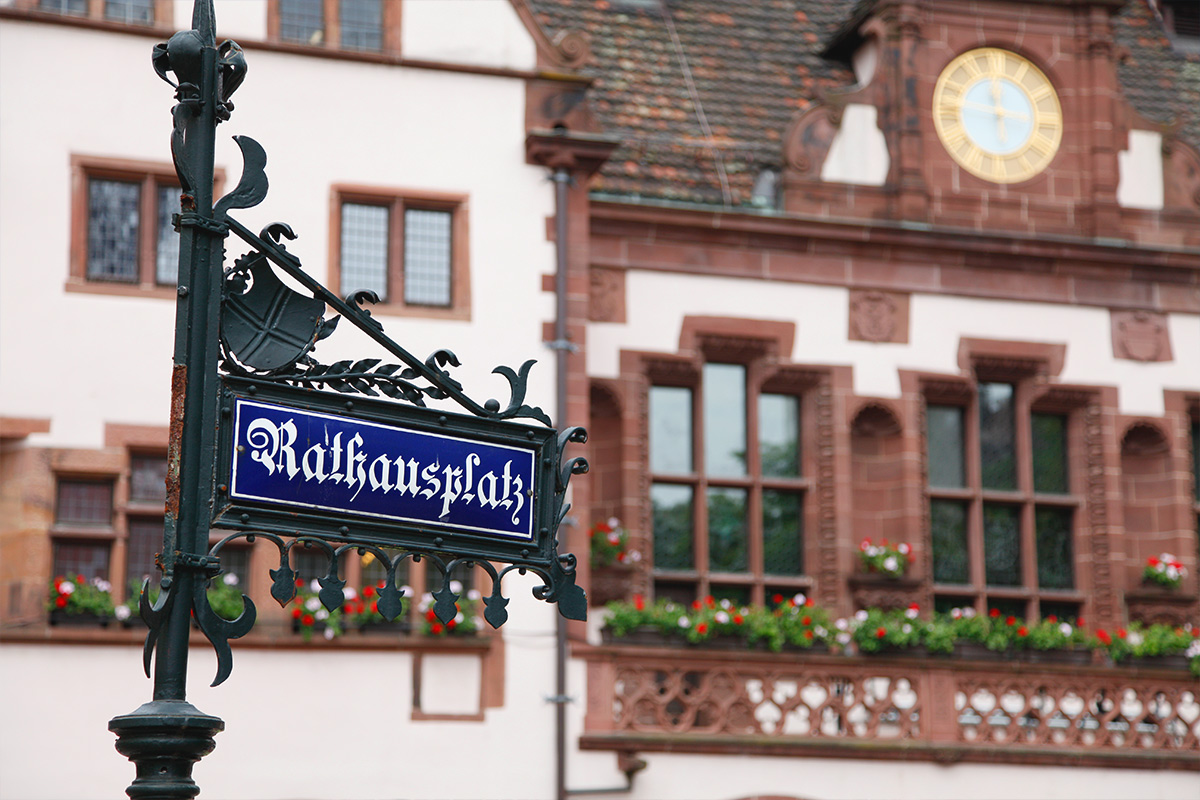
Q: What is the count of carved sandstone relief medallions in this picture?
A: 3